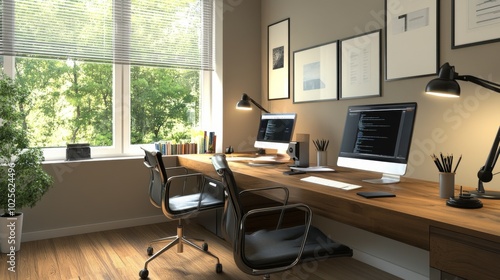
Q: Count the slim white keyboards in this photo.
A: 1